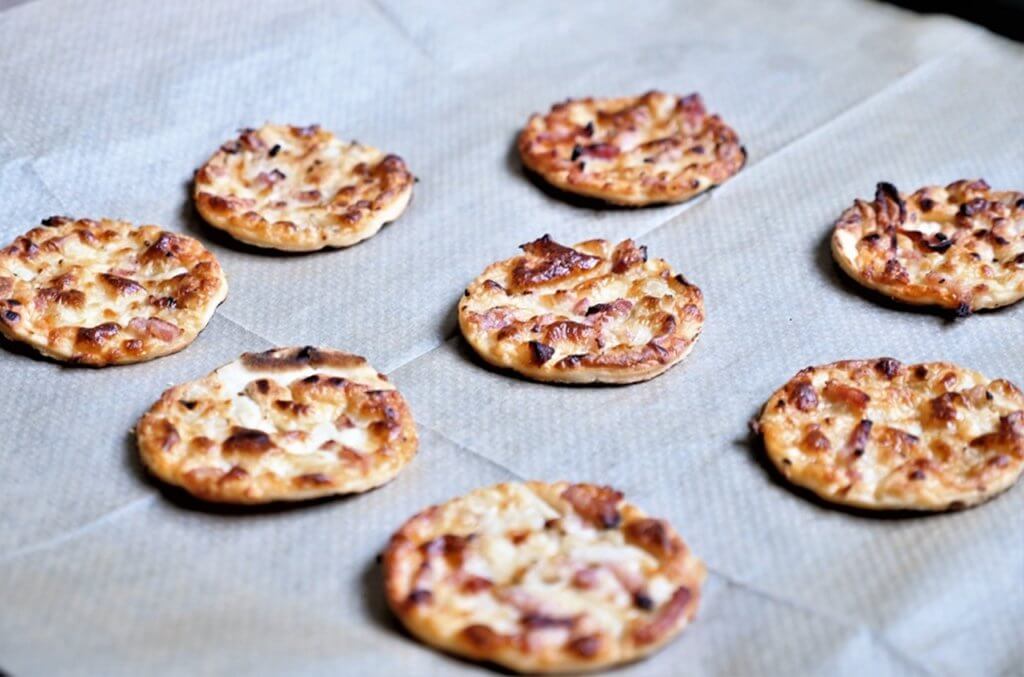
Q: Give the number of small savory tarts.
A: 8